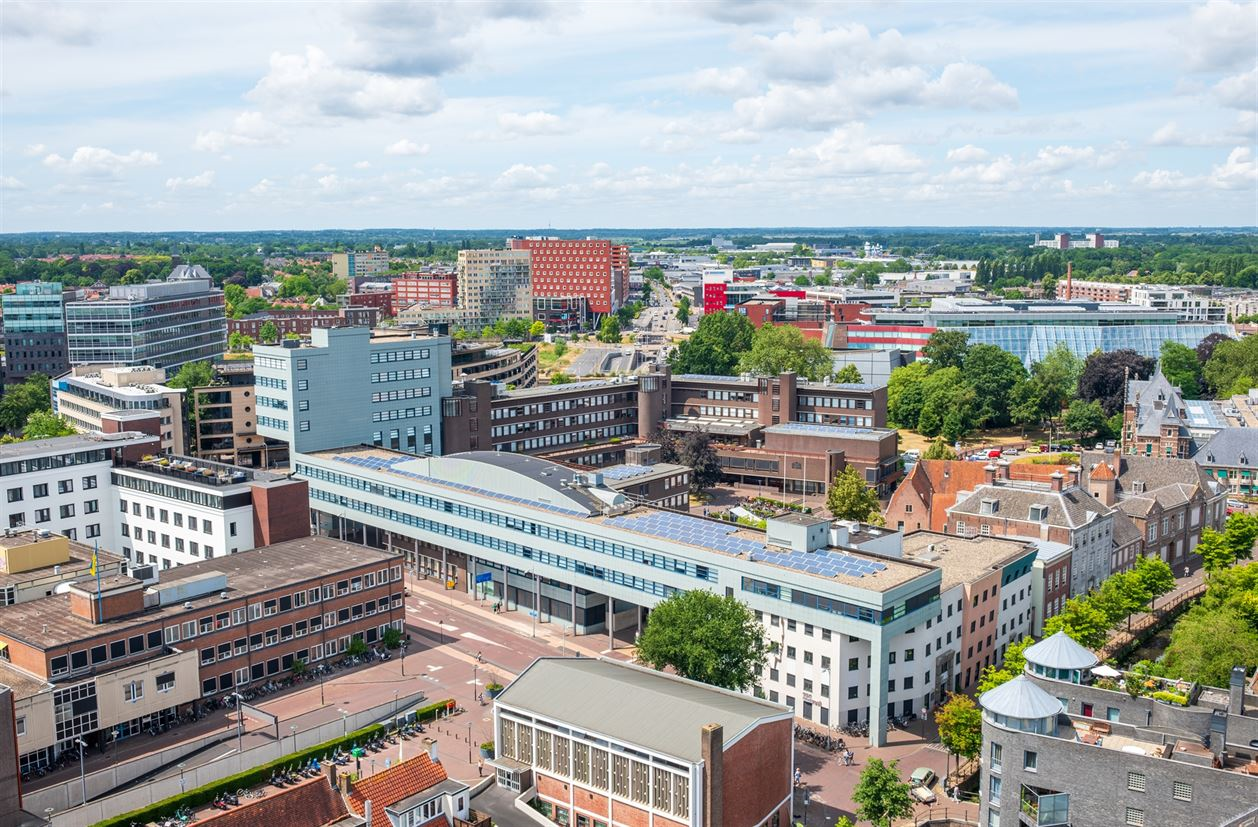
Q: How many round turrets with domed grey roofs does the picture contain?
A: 2